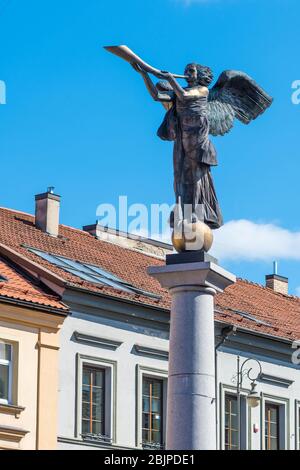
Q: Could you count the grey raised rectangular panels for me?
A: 3